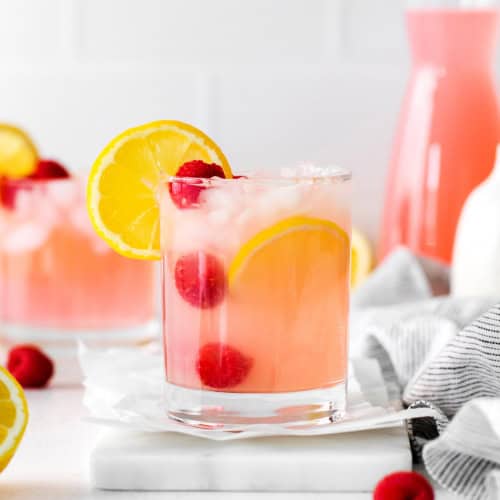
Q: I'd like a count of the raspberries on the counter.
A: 2